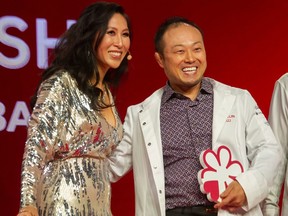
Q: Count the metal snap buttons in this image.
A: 5